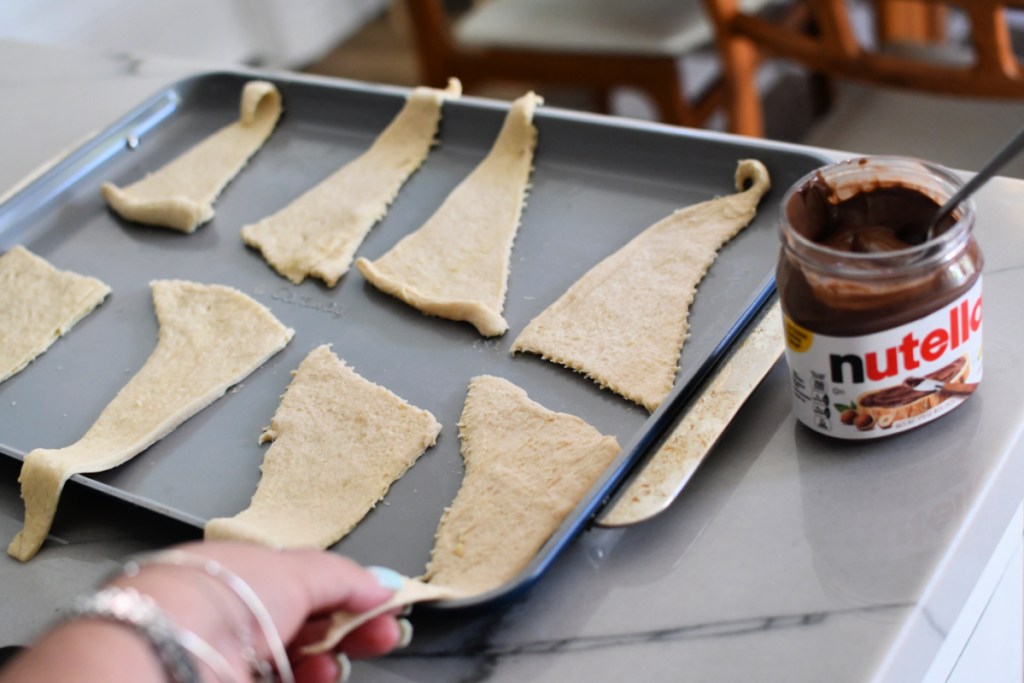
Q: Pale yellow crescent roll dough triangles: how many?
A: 8